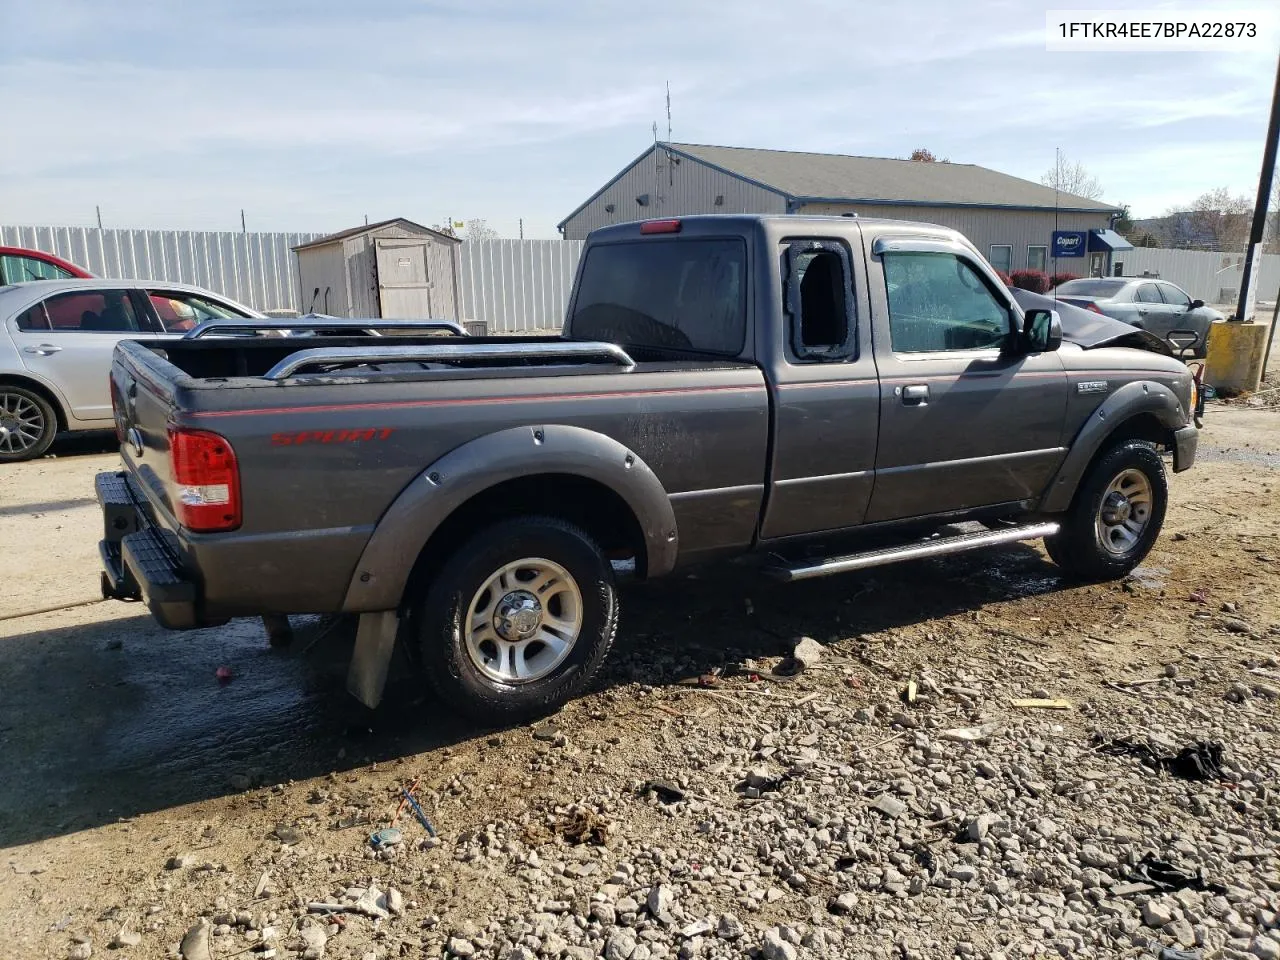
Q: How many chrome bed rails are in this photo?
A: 2